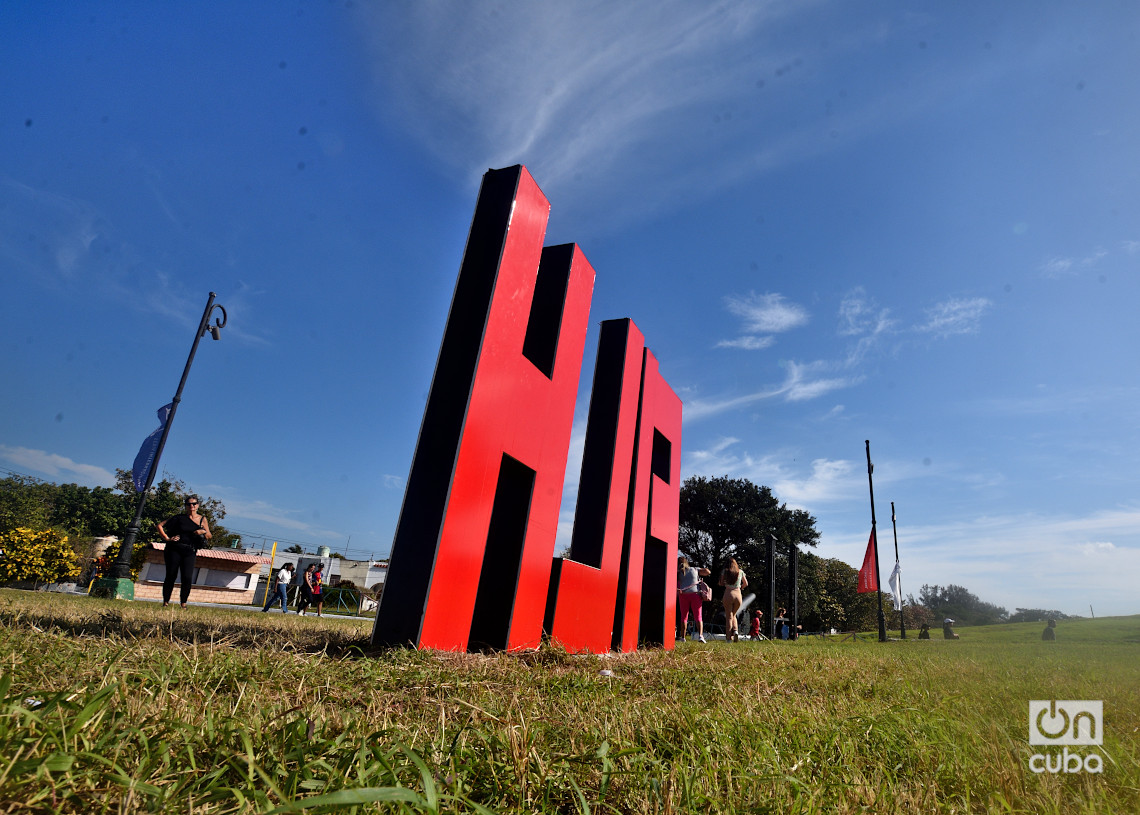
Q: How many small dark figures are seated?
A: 3